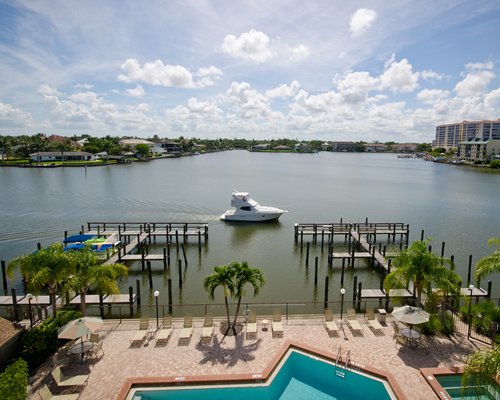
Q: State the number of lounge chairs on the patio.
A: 11